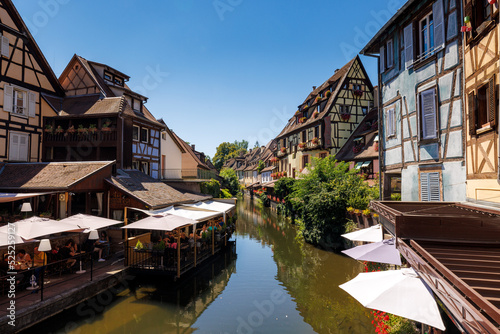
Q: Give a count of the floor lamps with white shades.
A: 3